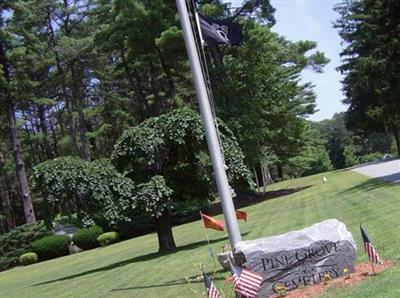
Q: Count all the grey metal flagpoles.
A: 1